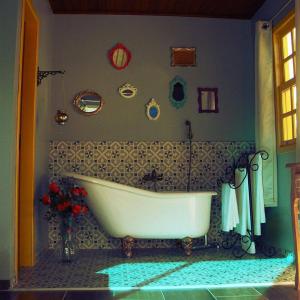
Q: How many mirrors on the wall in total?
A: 7